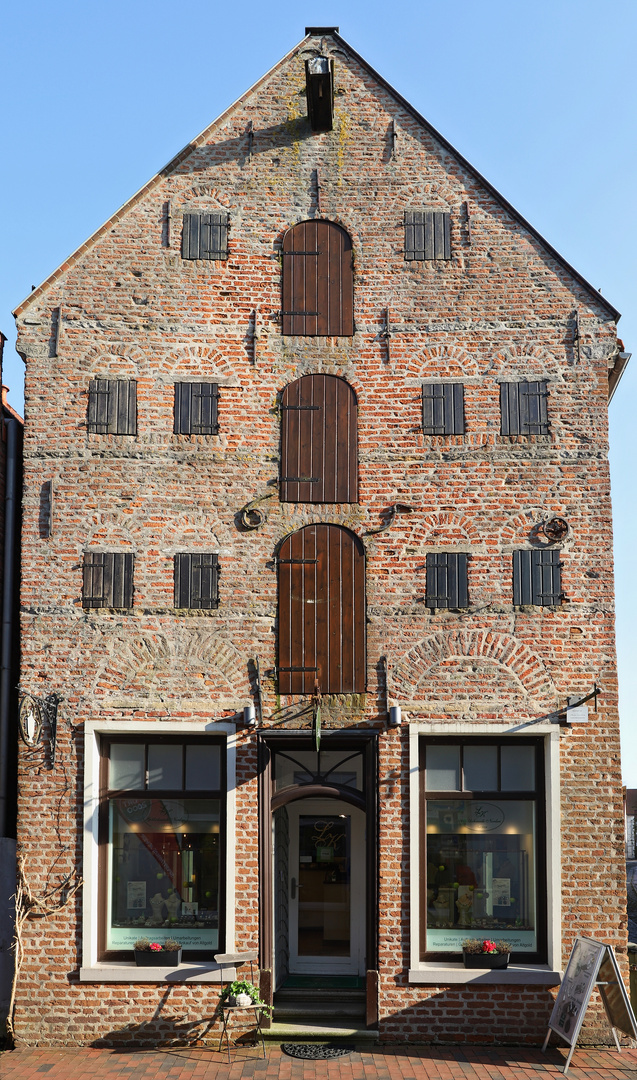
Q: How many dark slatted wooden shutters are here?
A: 10